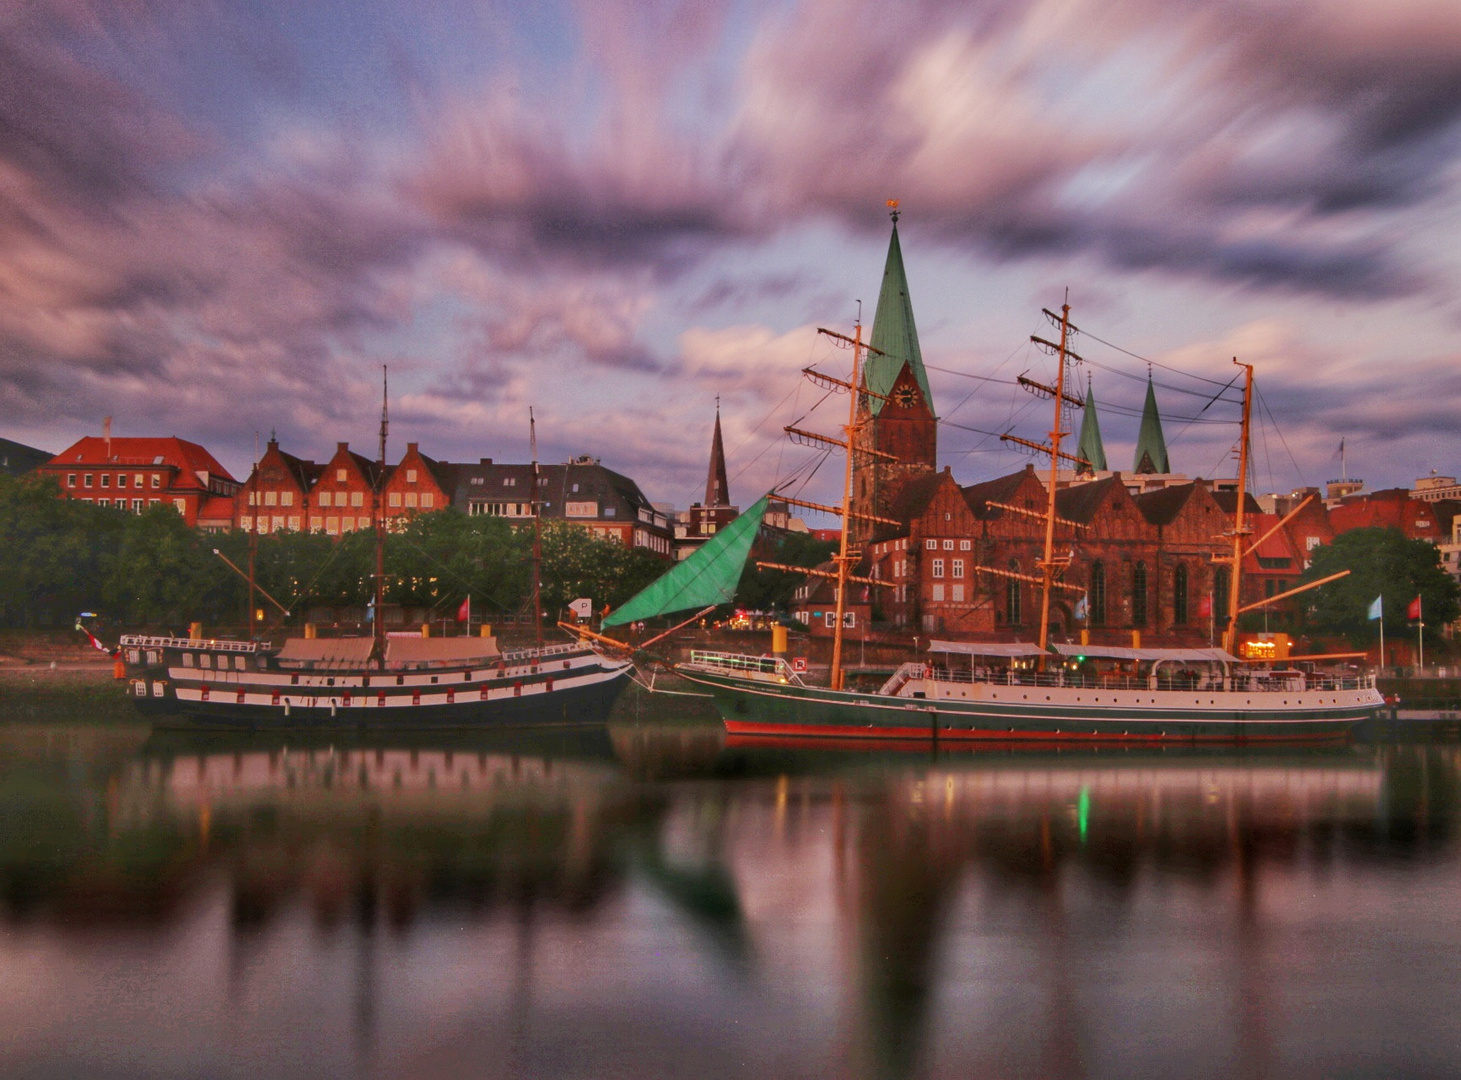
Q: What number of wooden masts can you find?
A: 6